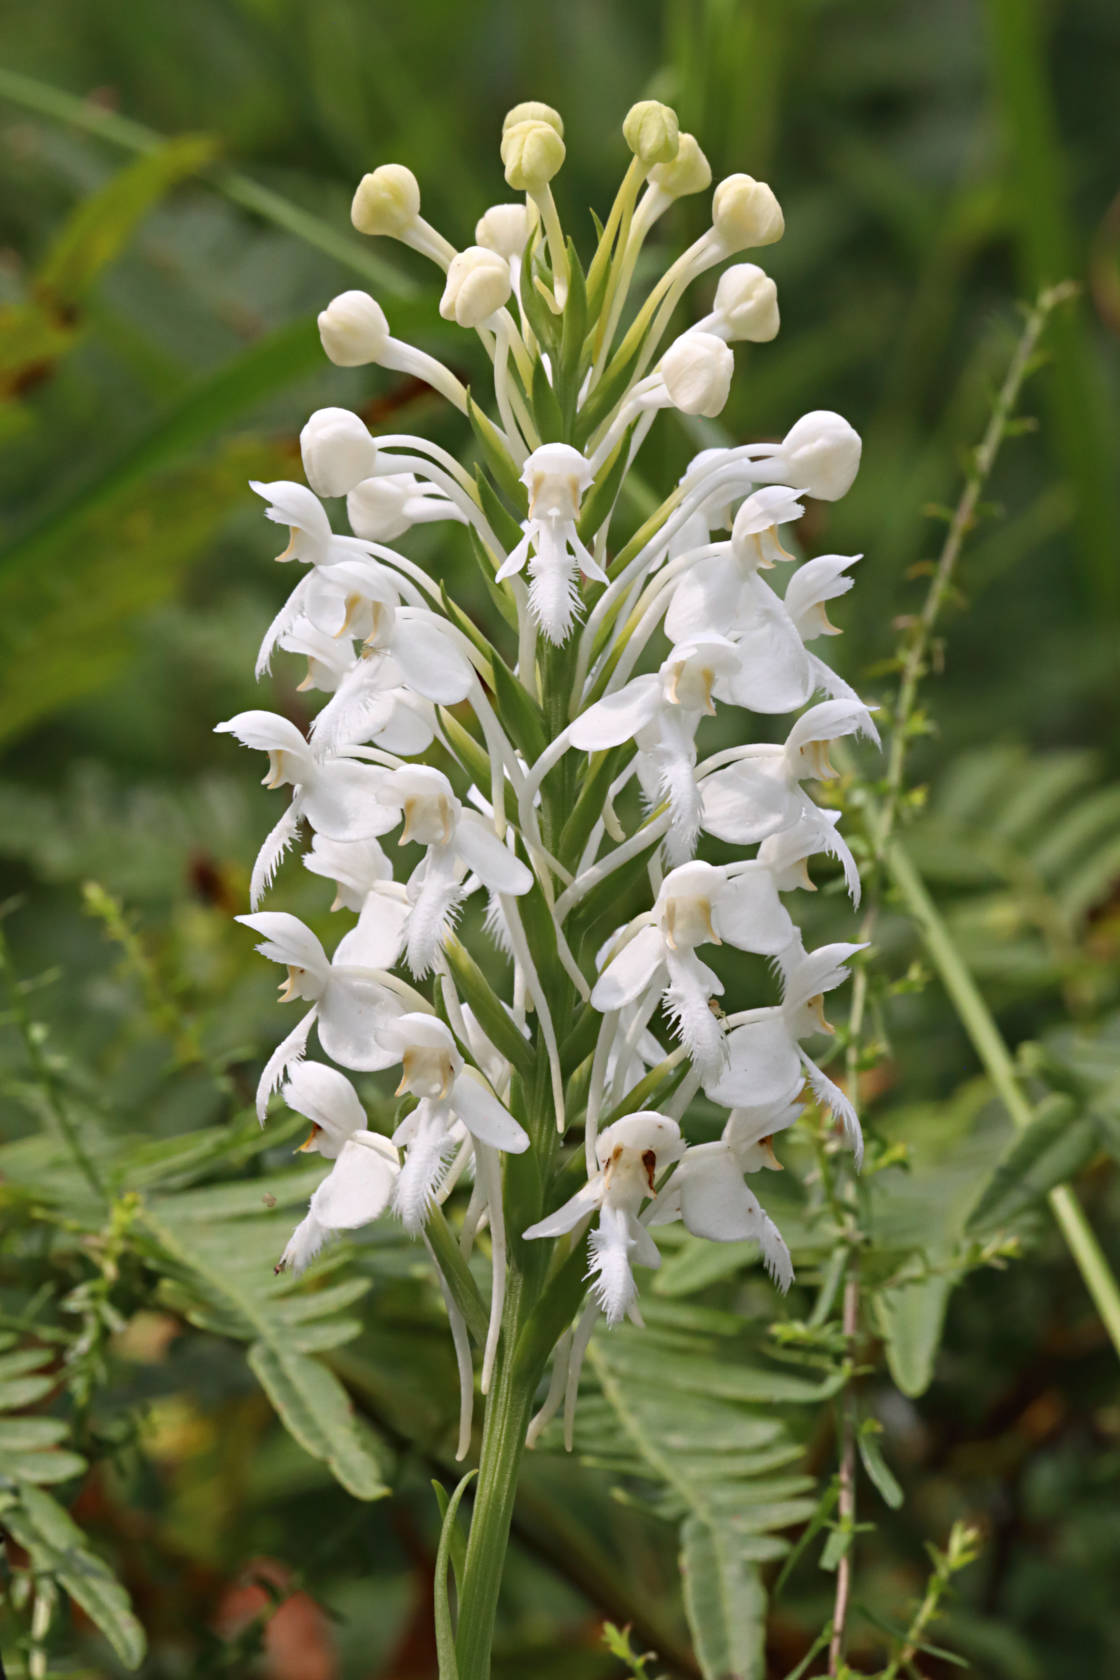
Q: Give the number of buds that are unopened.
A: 14